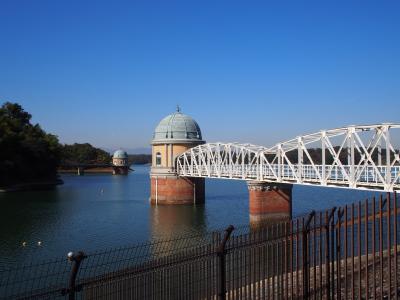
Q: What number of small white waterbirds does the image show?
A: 2